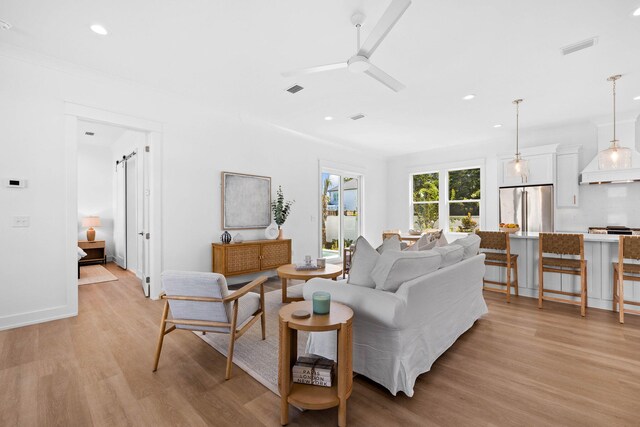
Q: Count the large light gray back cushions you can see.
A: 3